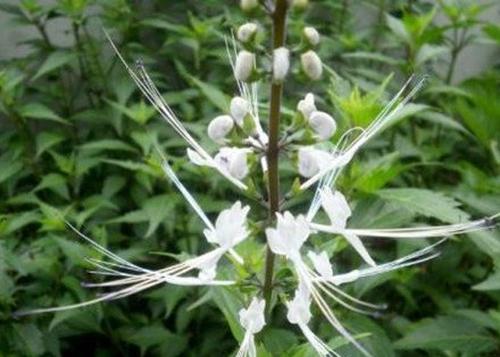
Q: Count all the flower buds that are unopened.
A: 11